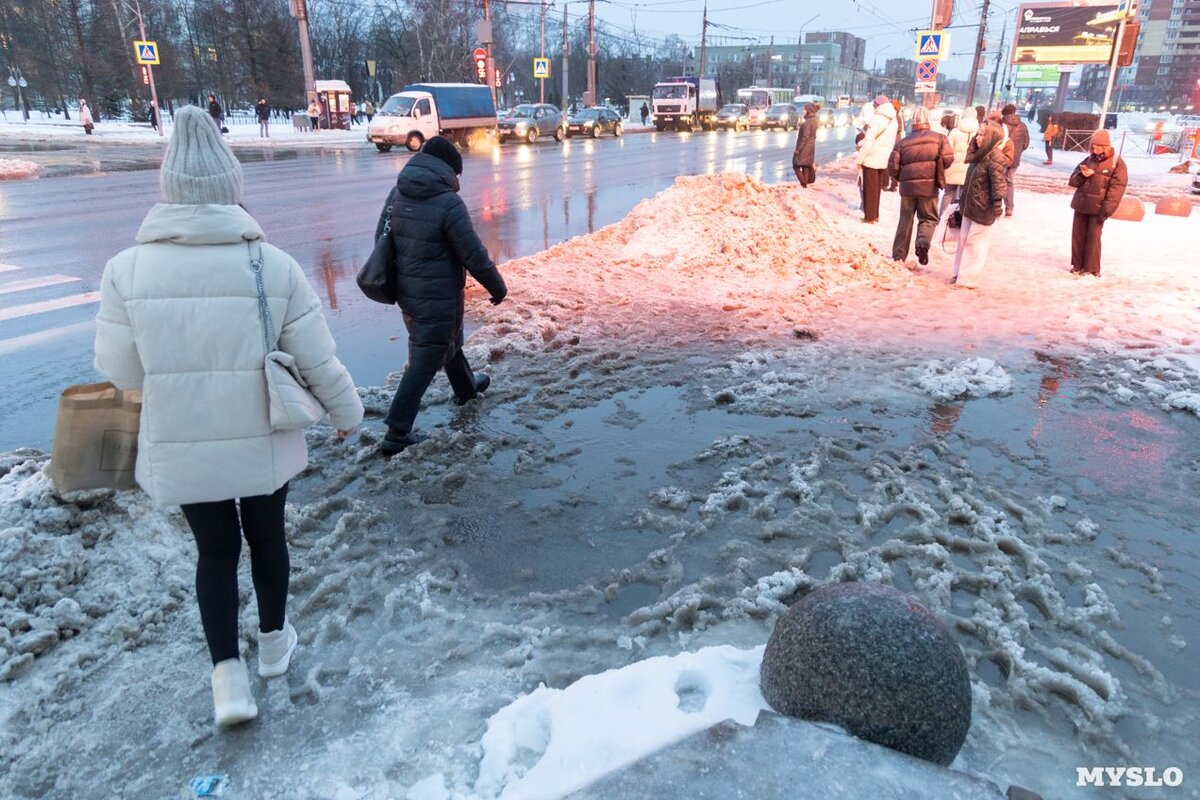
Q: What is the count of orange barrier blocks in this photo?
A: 2